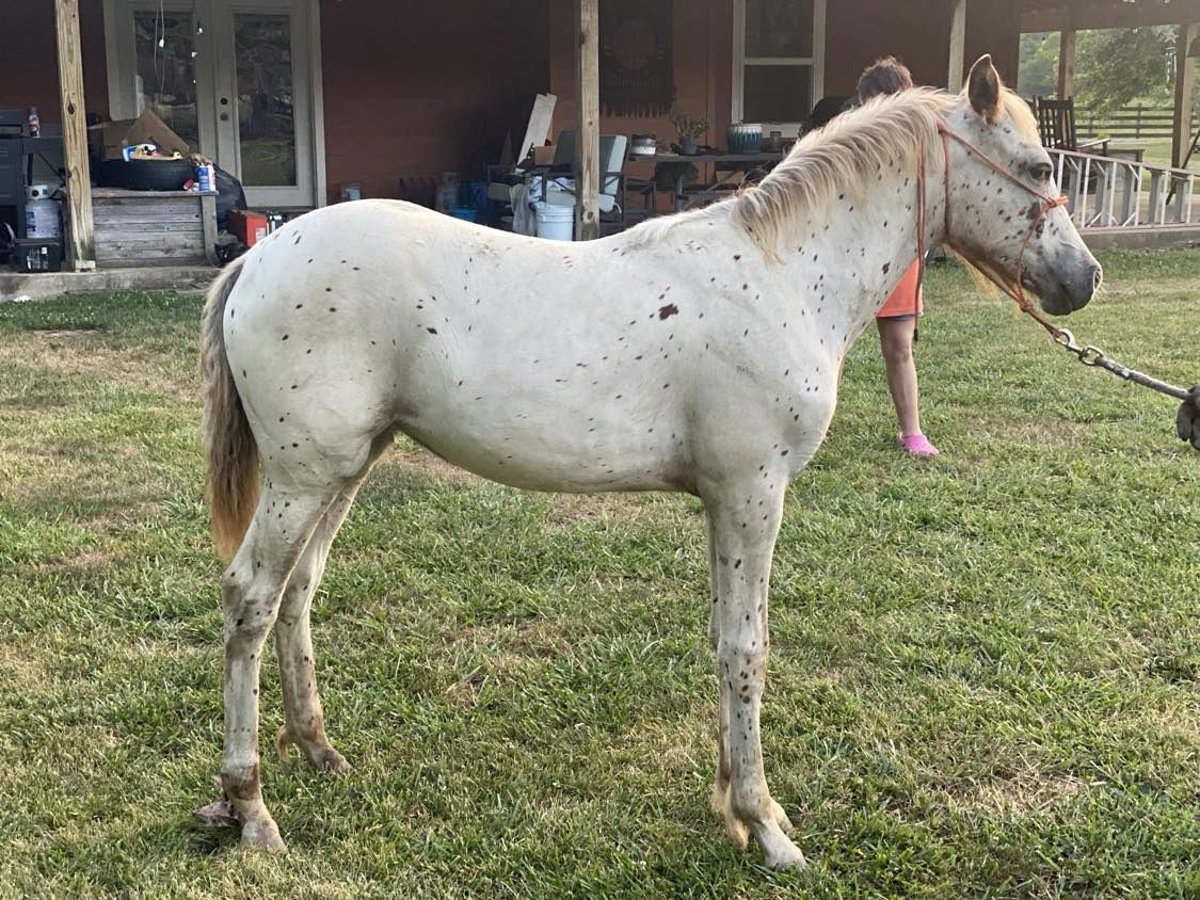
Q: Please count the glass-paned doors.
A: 2